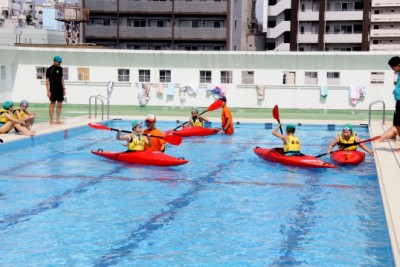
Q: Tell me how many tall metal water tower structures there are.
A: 1